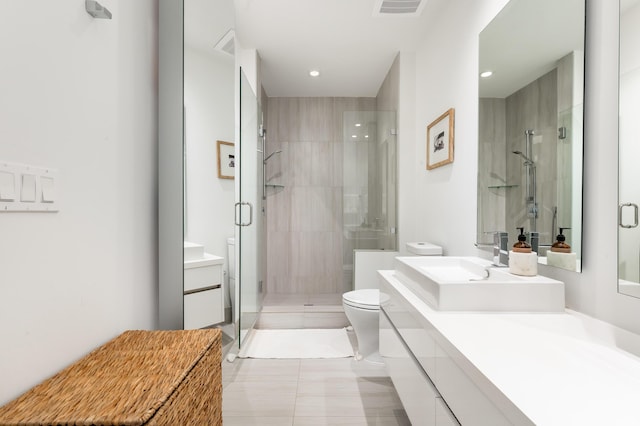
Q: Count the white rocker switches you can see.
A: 3